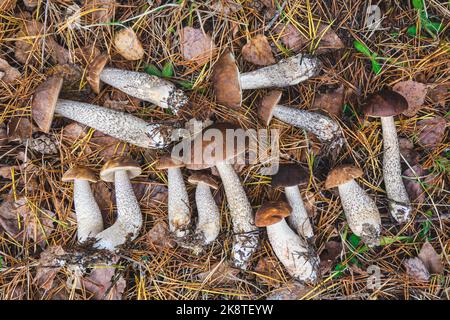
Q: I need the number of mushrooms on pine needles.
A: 13